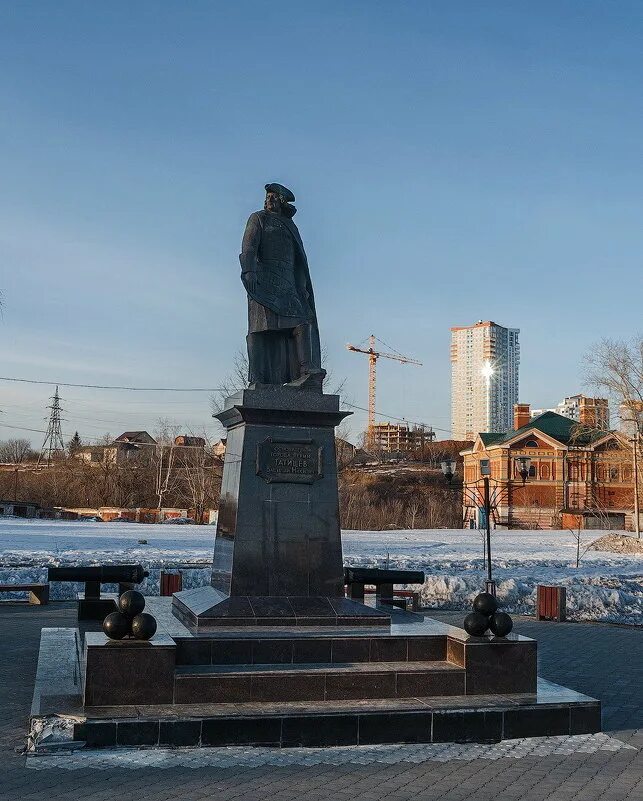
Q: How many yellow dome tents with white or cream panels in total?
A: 0